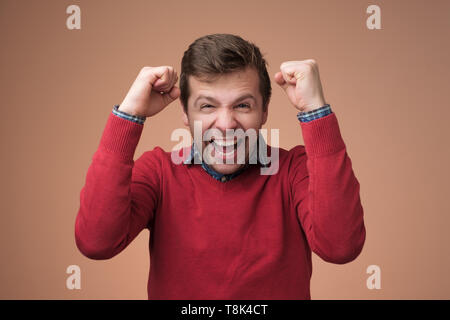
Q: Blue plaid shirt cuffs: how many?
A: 2